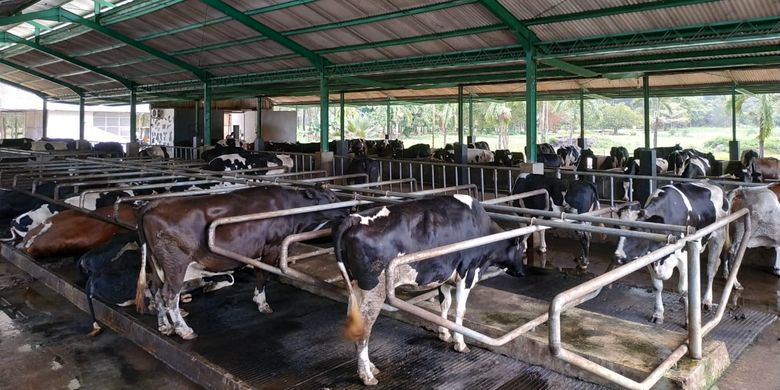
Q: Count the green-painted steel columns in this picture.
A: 15